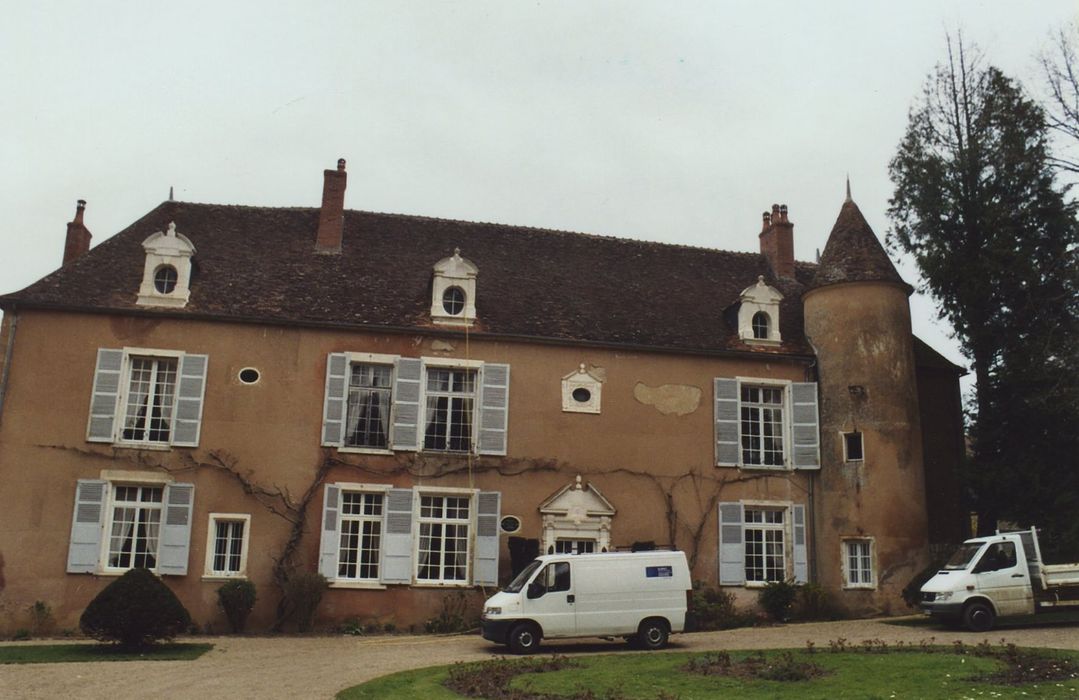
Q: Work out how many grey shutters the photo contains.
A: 14